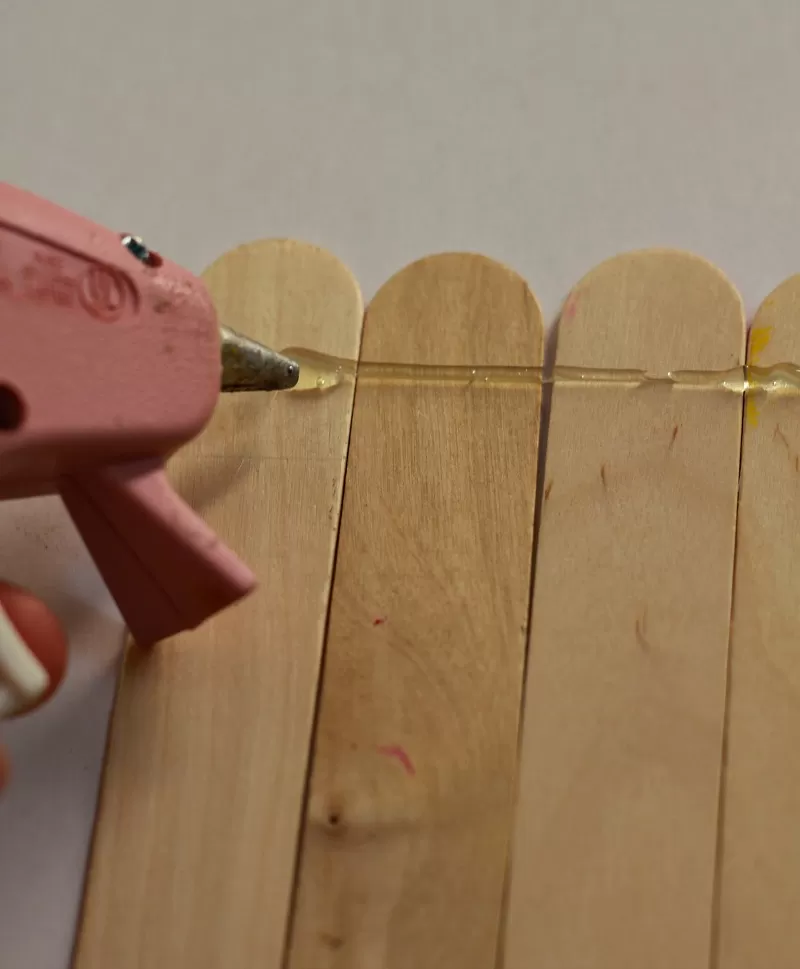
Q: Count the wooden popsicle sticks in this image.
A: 4